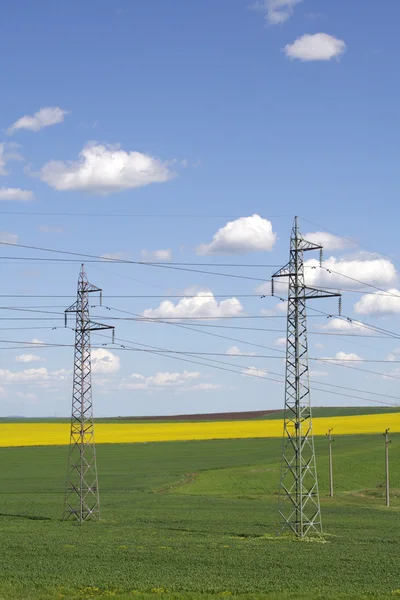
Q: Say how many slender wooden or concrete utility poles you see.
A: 2